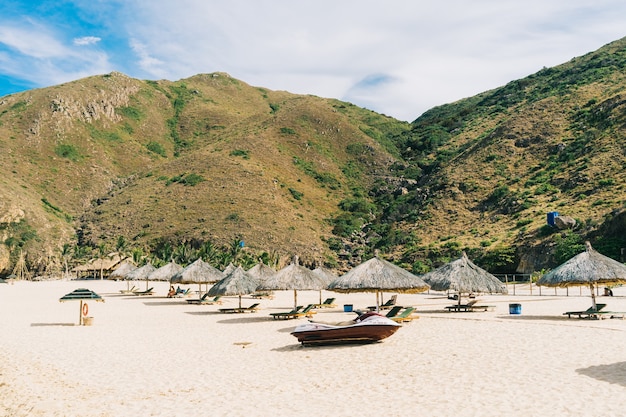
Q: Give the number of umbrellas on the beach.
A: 13